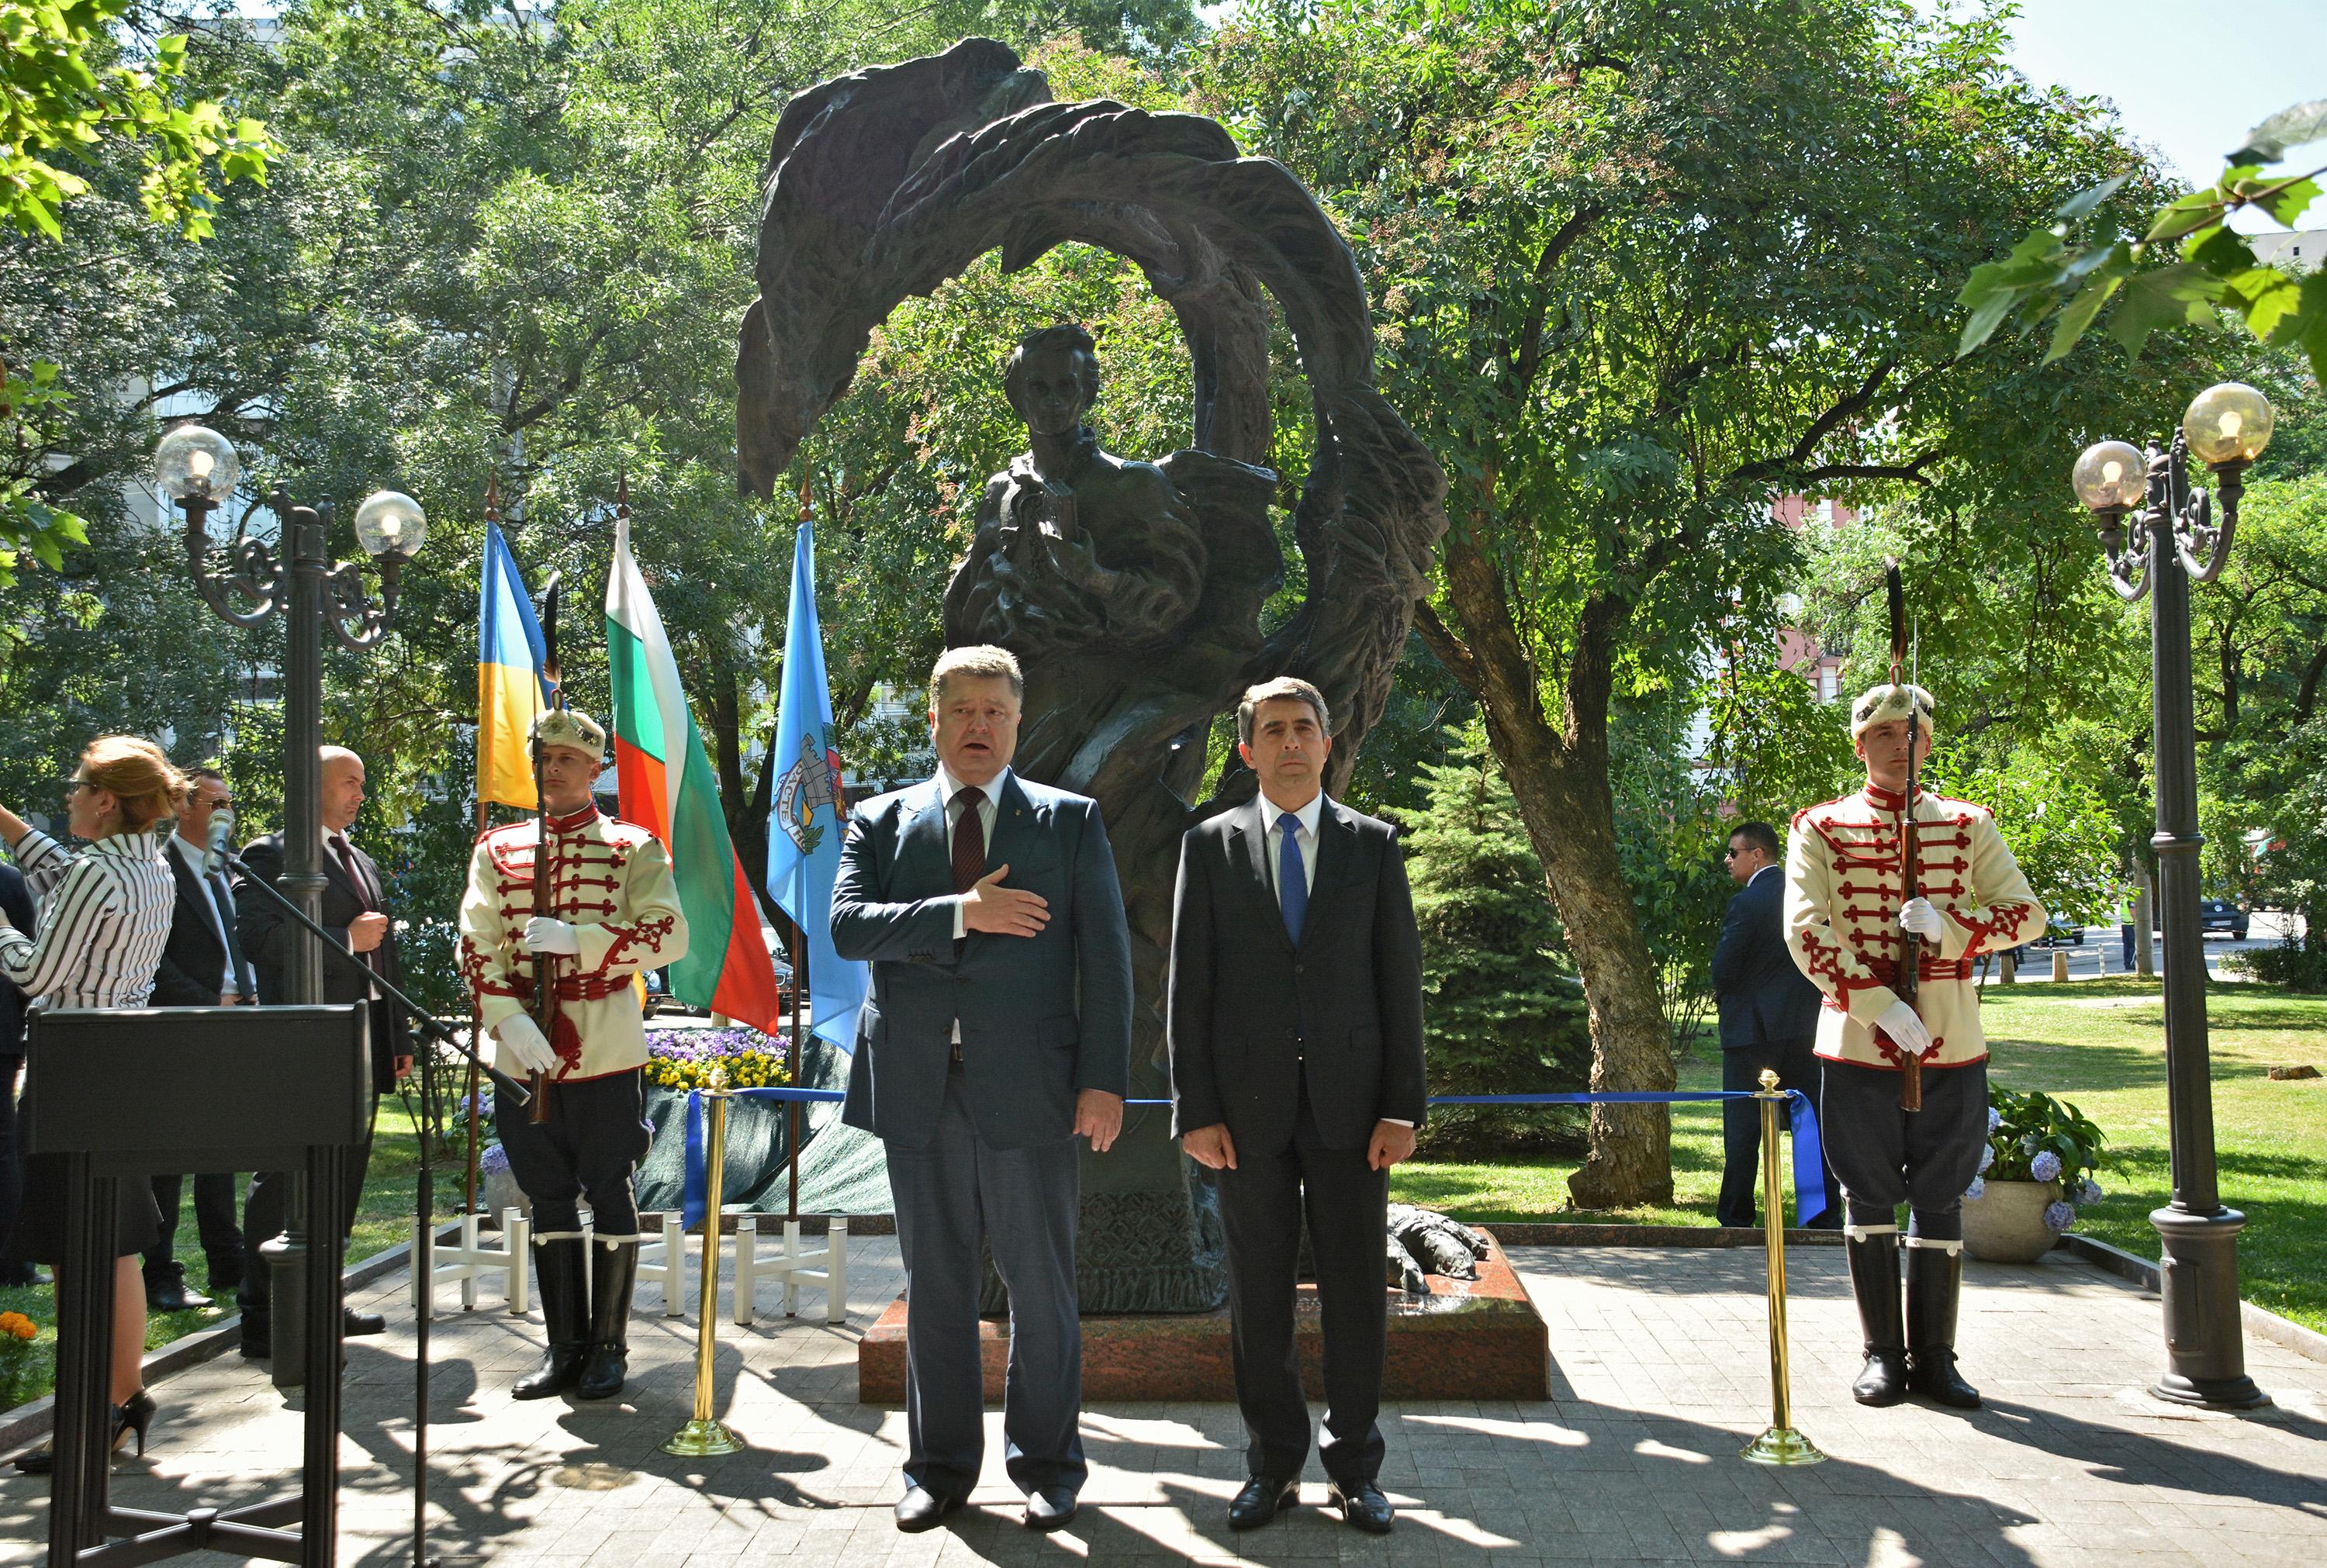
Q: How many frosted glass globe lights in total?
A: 4